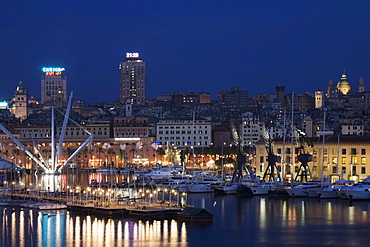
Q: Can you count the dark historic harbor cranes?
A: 3